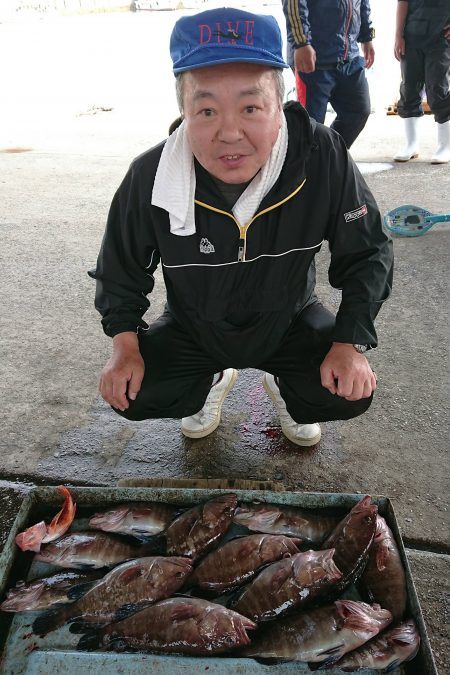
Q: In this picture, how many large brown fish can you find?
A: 13